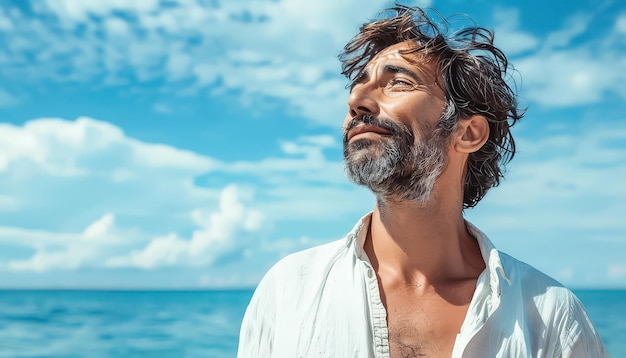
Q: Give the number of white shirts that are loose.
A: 1